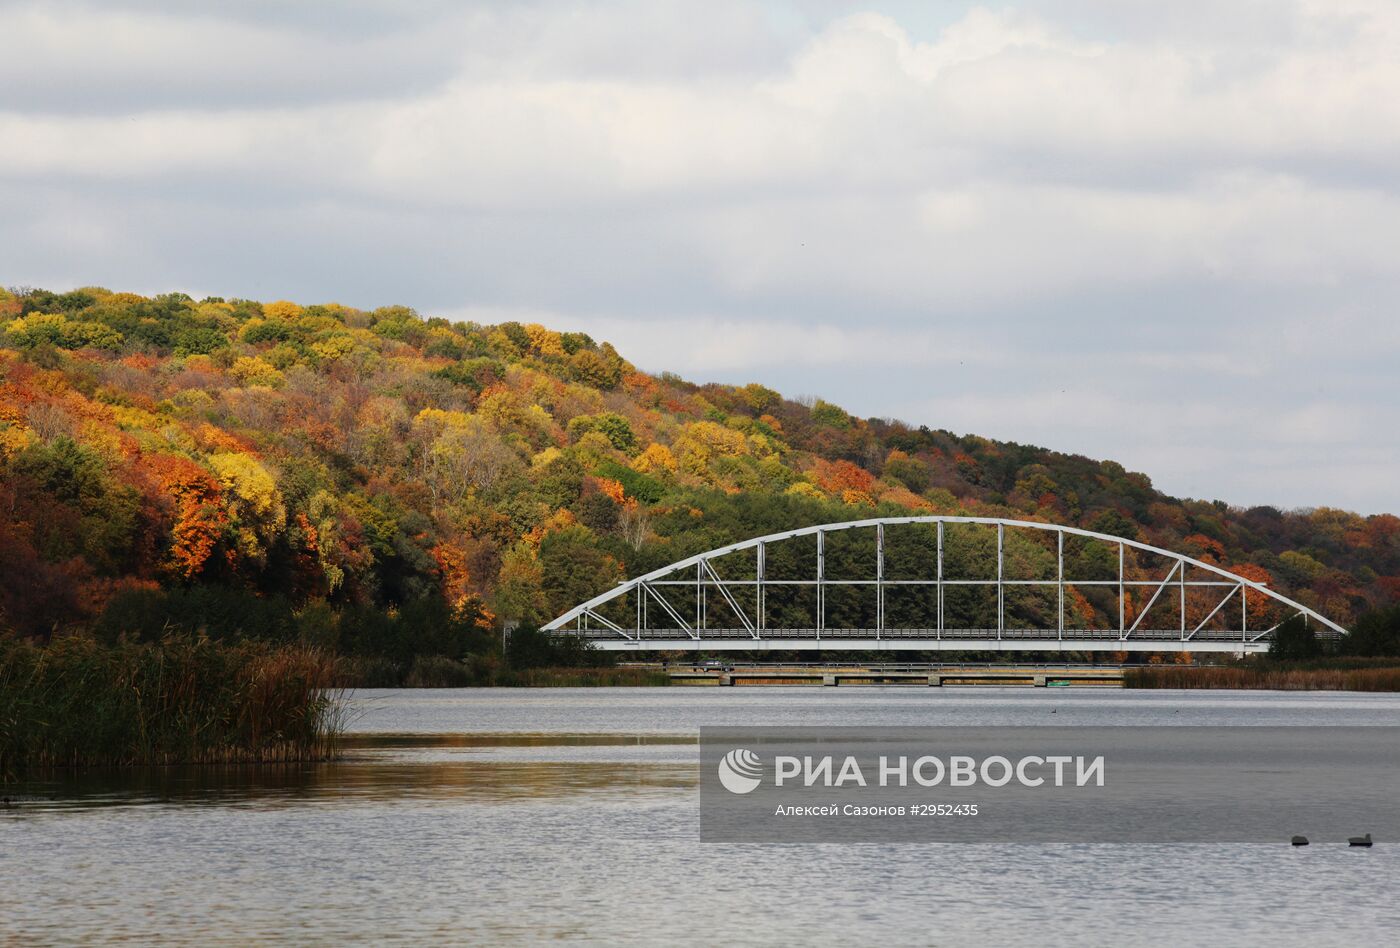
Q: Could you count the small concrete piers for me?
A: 4